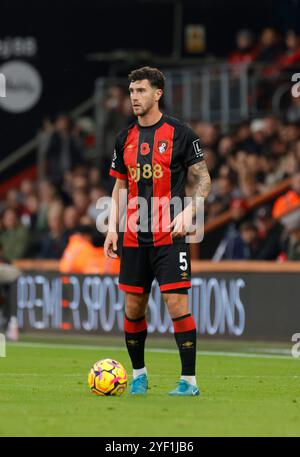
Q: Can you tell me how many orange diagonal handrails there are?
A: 1